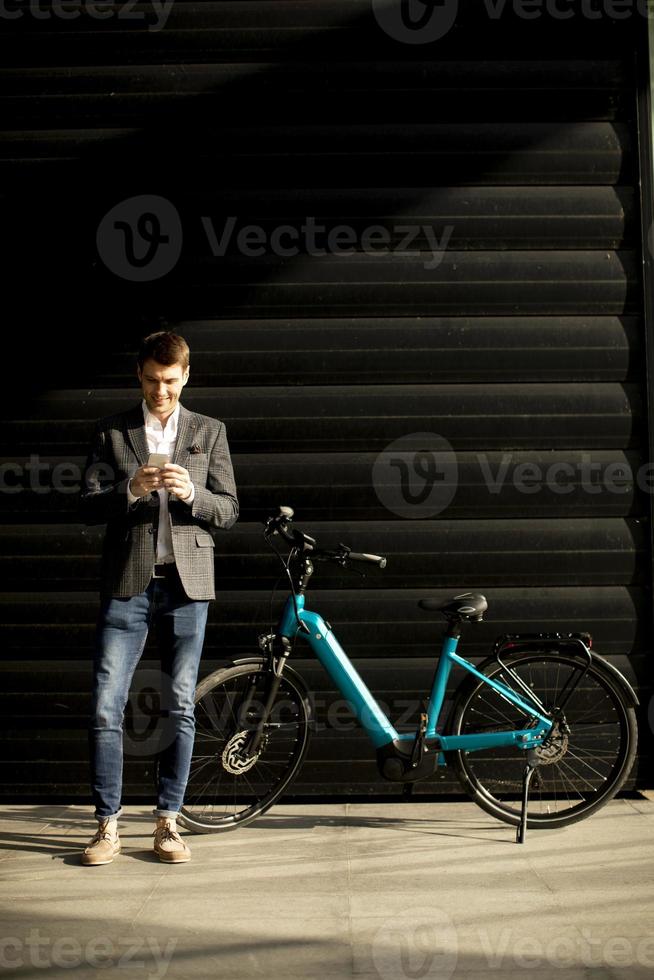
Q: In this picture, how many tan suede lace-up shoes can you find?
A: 2